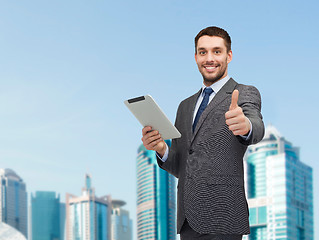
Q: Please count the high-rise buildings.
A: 6